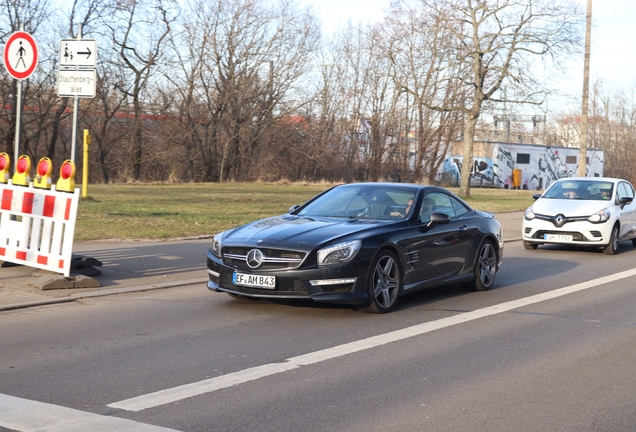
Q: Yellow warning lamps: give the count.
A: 4